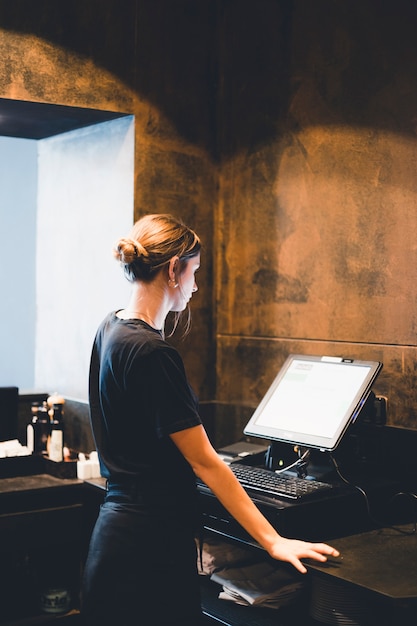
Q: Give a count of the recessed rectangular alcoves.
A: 1